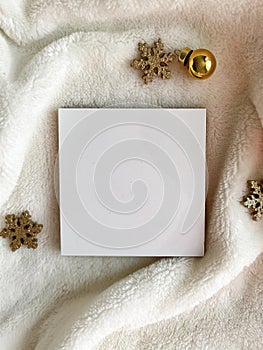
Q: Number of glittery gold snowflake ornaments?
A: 3